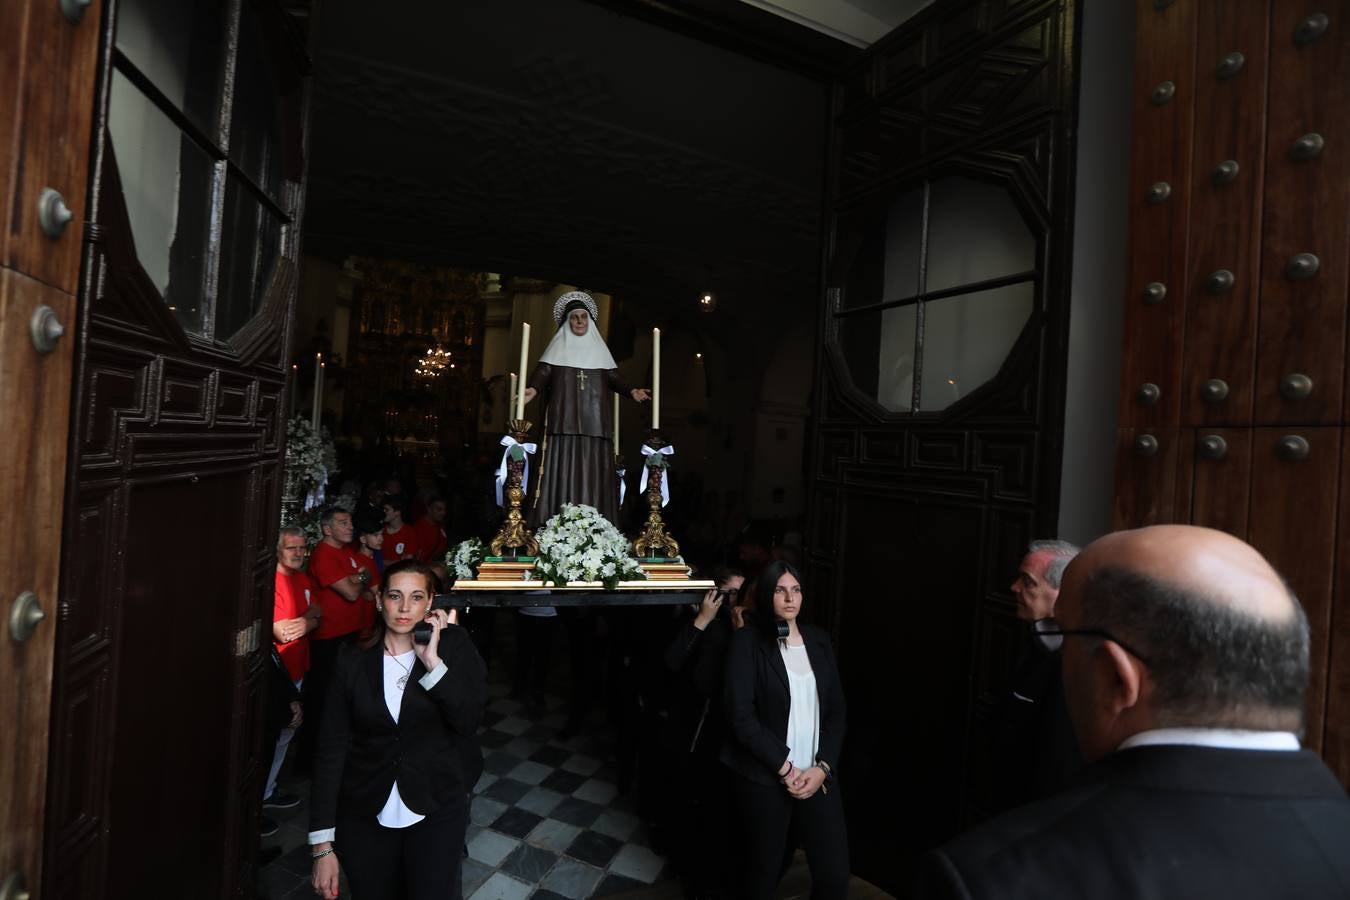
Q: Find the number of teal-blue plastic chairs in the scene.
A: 0